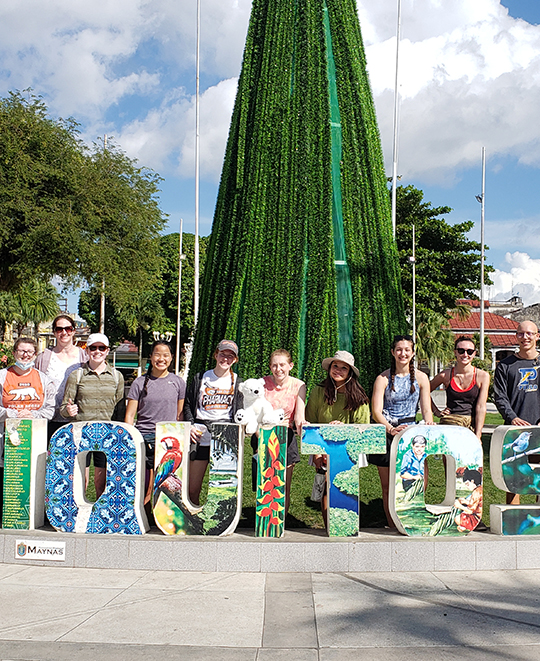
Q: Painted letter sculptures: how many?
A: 7